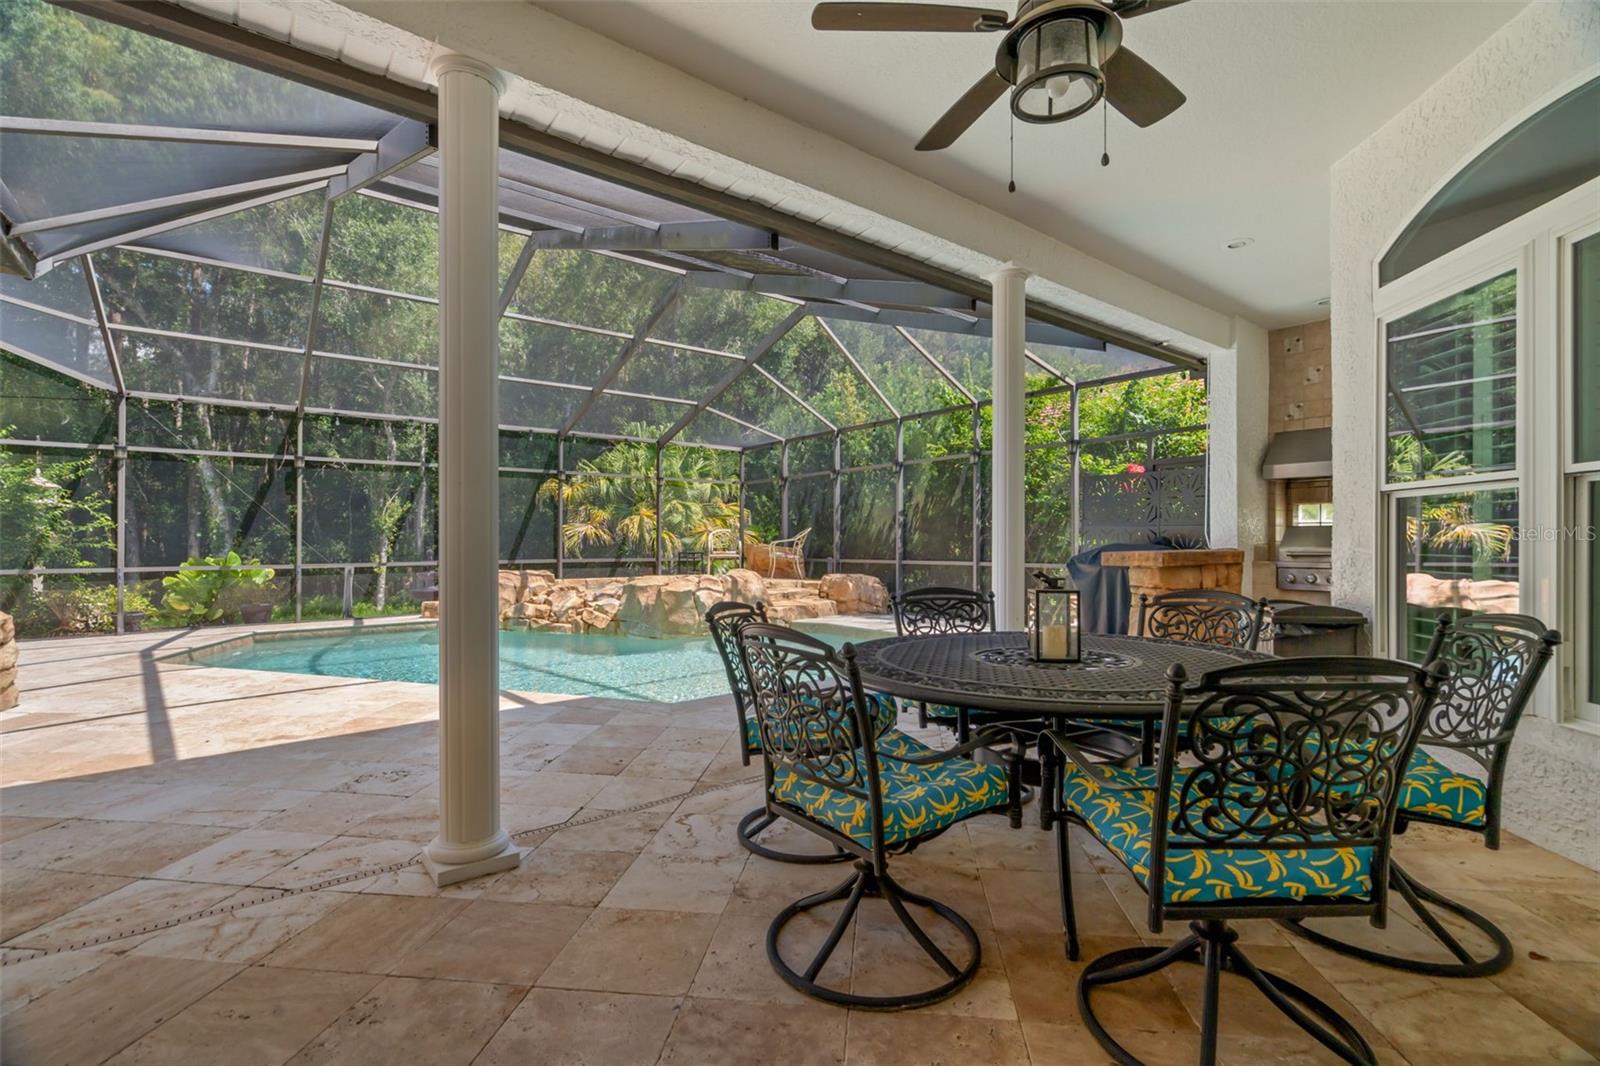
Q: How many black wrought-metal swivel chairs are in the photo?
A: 6